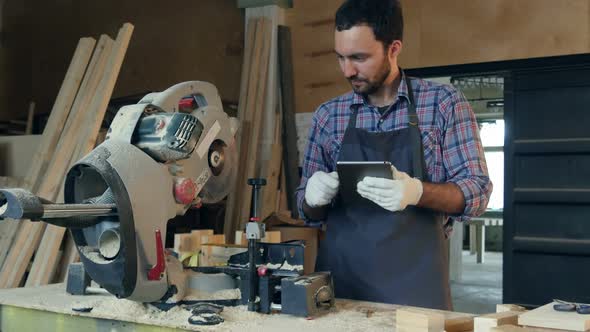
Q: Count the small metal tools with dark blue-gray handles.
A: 2